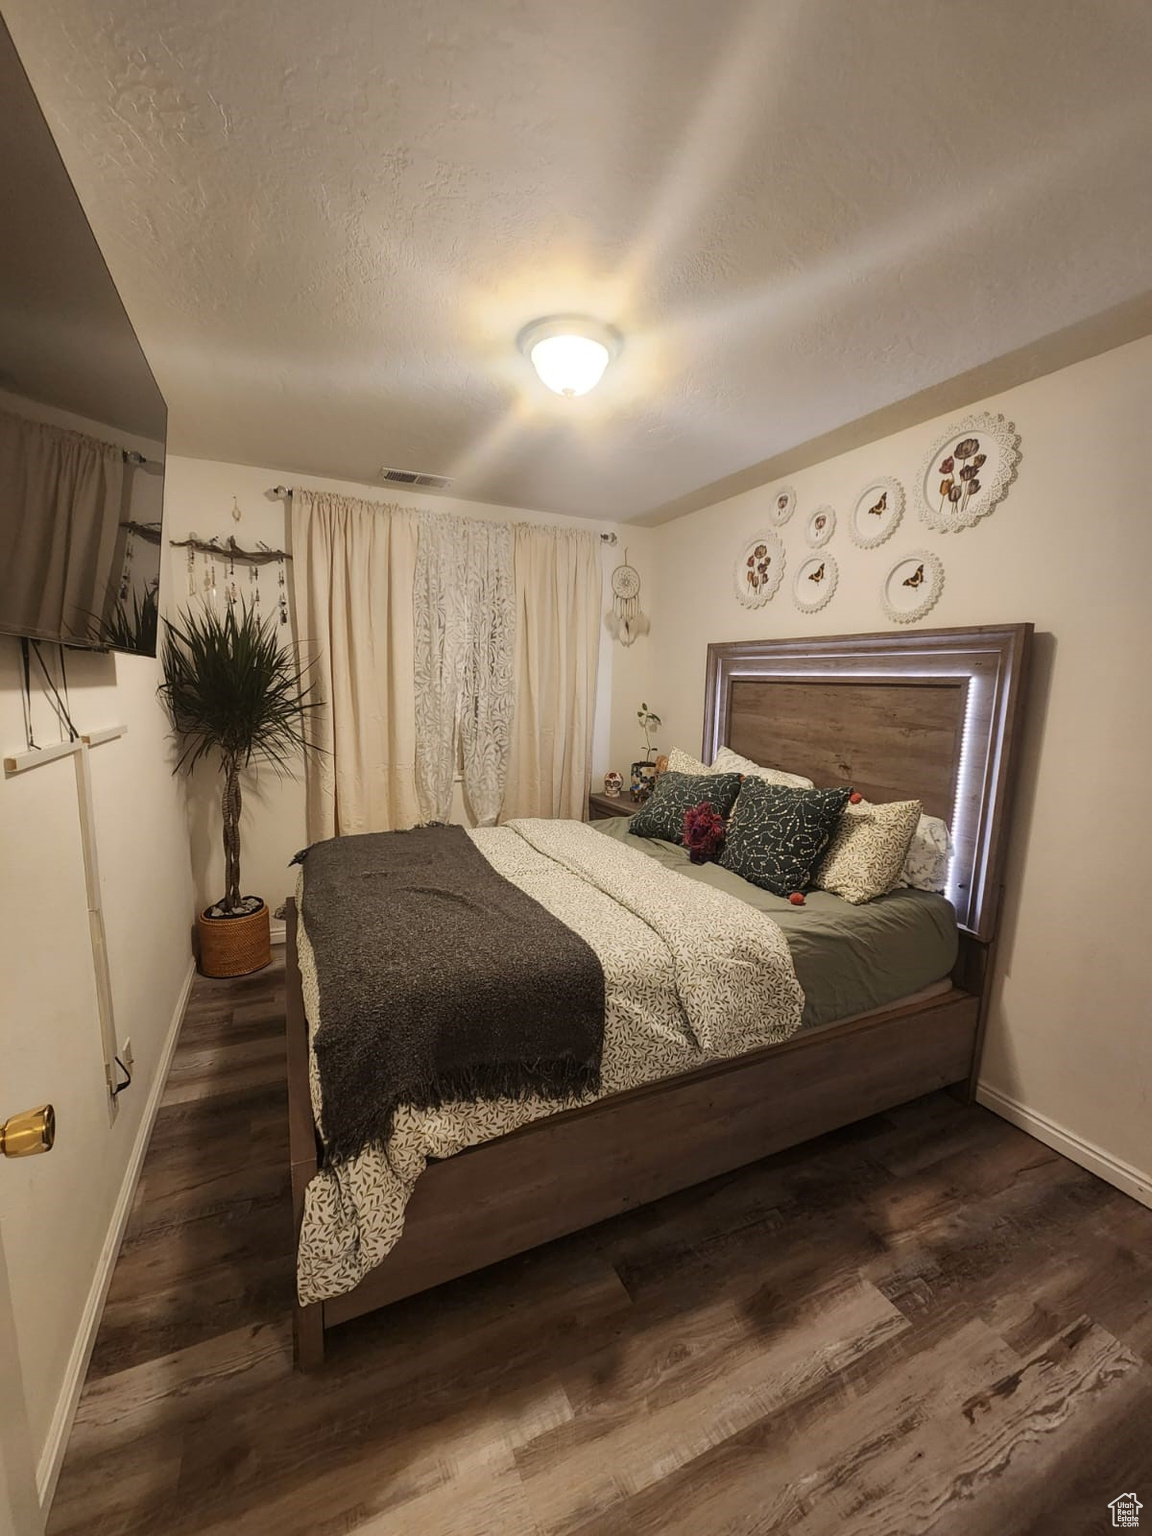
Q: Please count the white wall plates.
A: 7